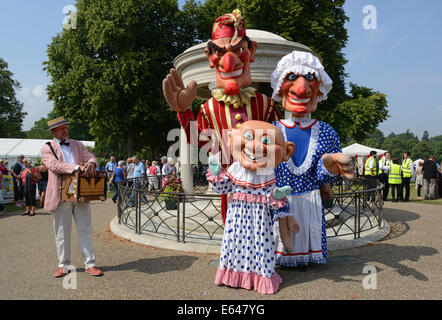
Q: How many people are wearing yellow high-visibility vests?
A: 4